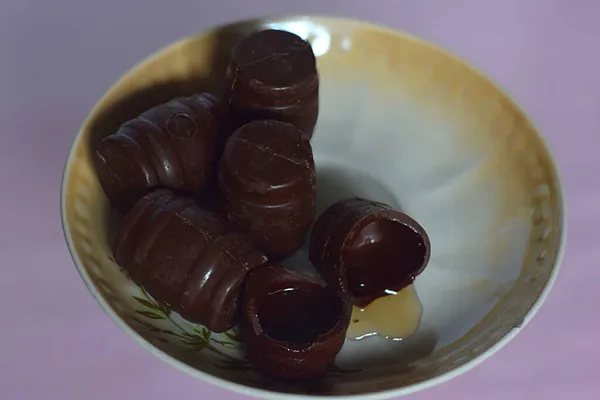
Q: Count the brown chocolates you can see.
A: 6